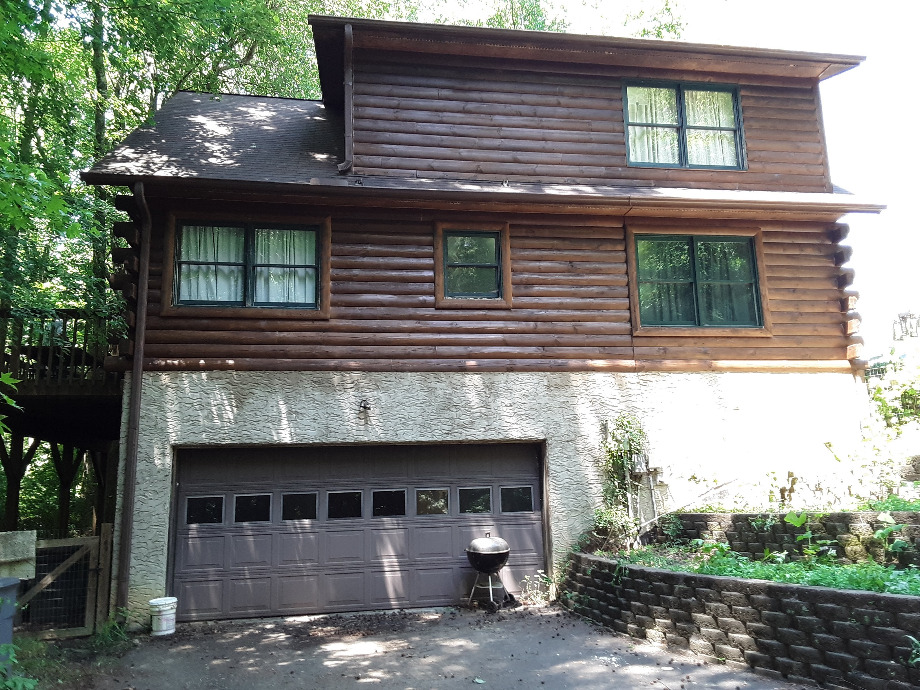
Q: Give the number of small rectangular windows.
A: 8